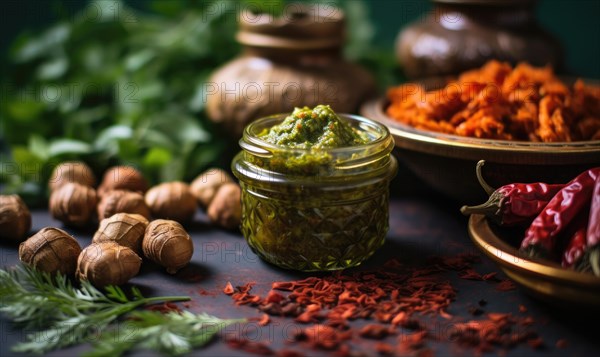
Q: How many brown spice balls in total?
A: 12